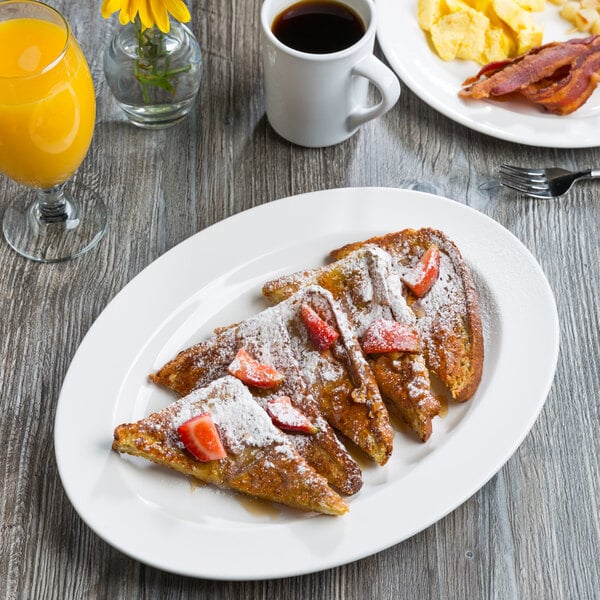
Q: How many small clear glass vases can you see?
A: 1